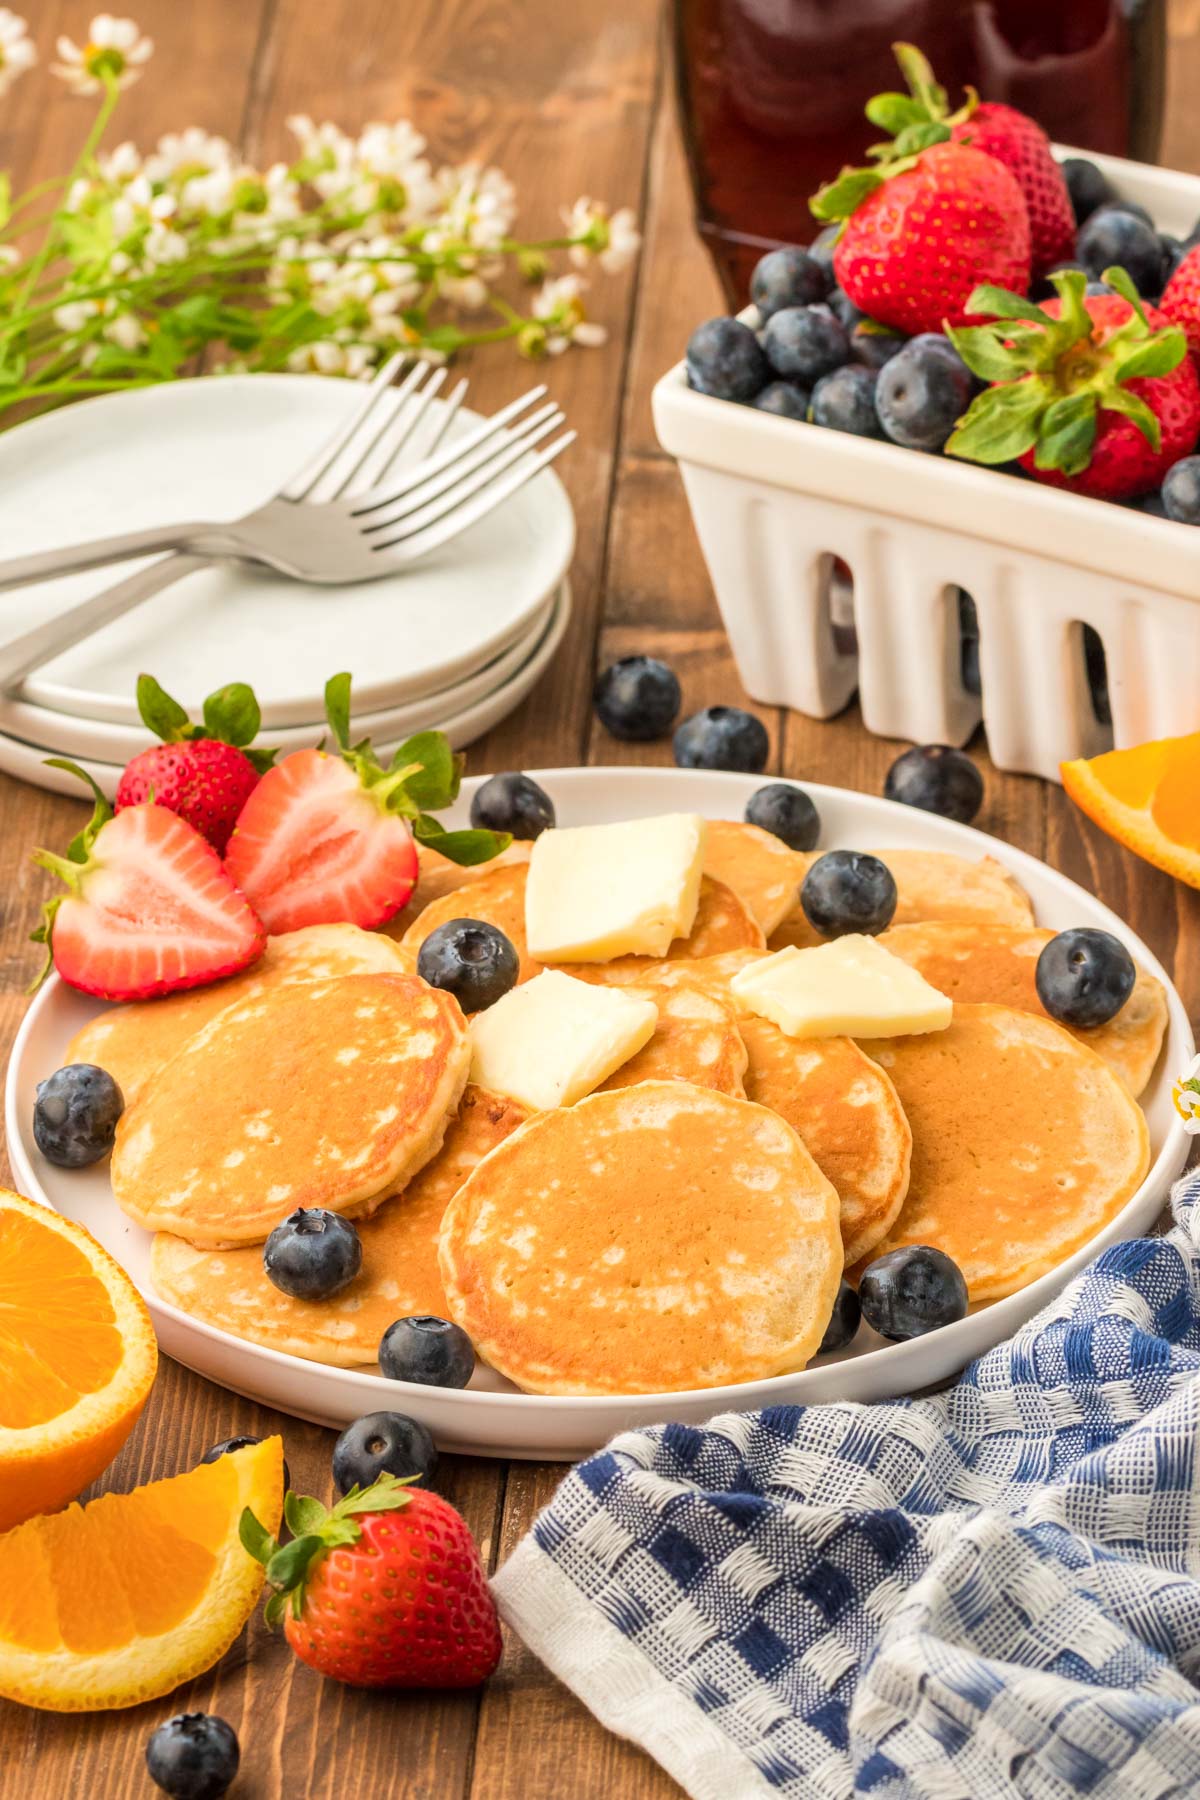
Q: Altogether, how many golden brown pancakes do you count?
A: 13